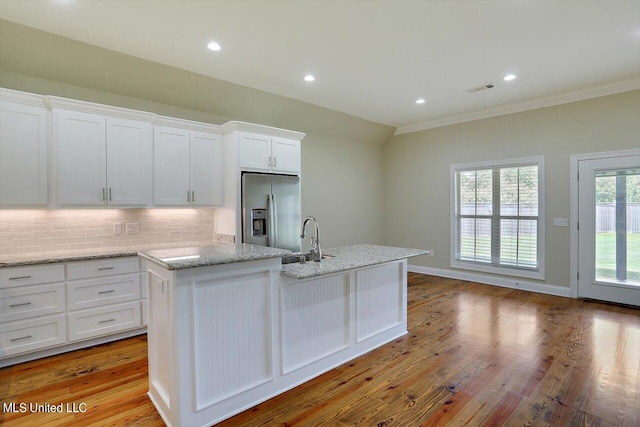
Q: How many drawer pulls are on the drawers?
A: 6